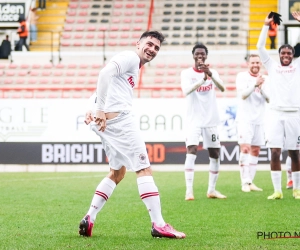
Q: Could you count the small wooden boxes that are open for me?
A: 0